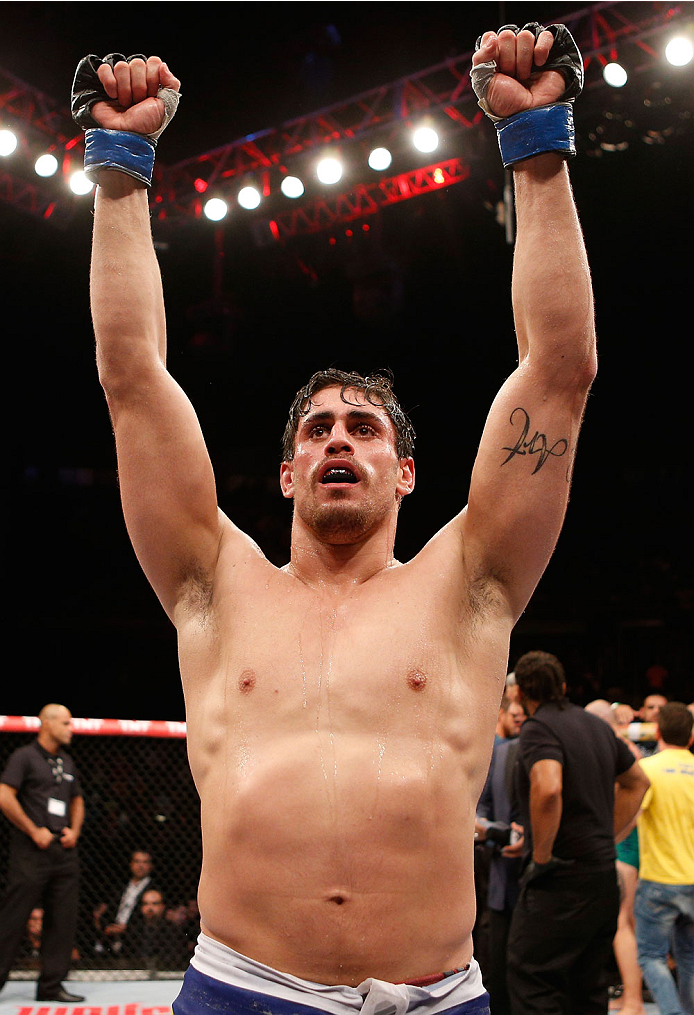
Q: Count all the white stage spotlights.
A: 11